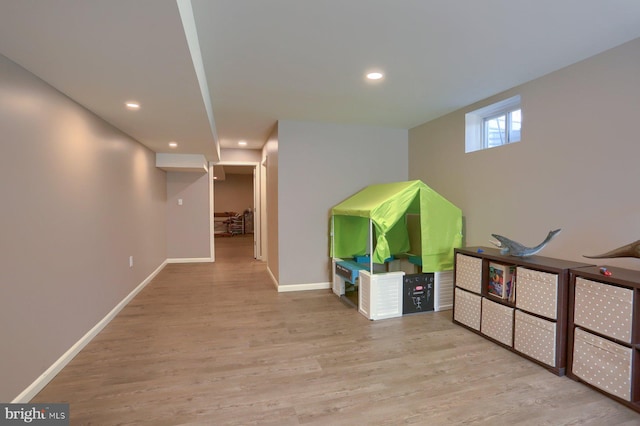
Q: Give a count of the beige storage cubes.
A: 7